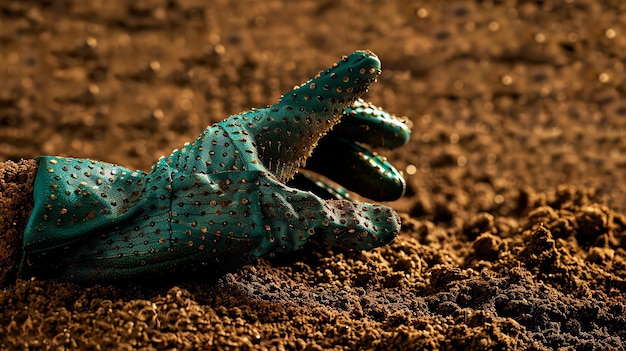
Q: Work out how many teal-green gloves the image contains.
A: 1